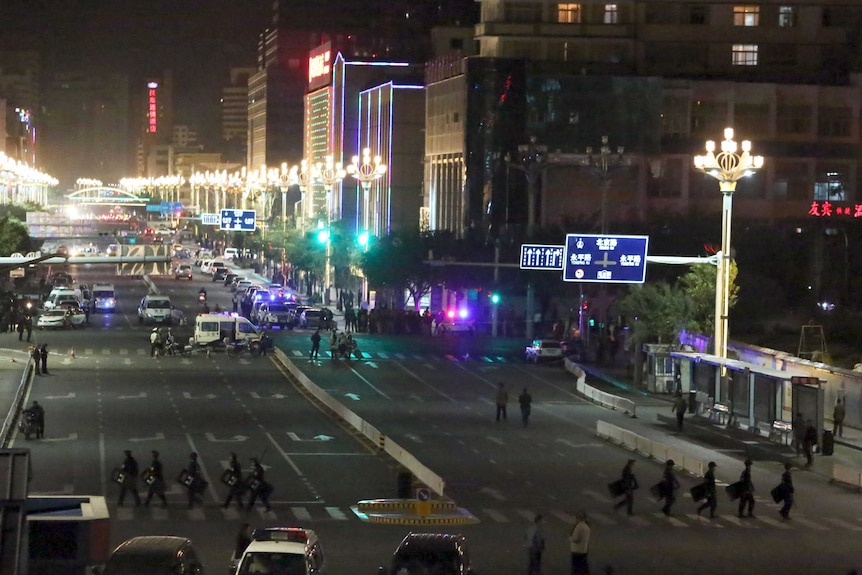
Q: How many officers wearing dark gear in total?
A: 10